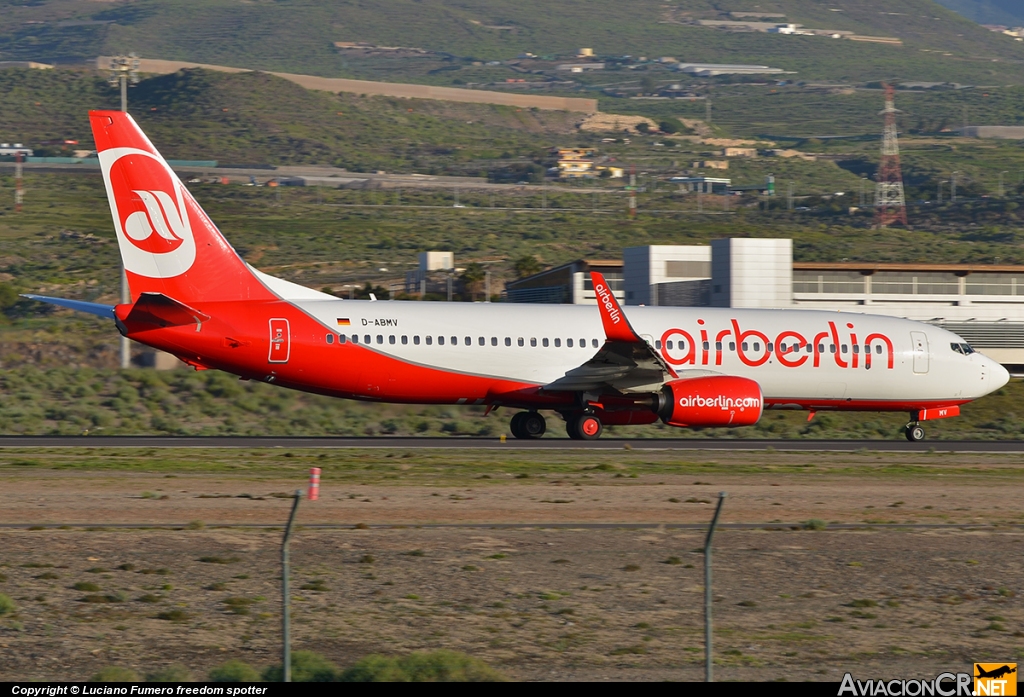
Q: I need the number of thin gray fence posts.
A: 2